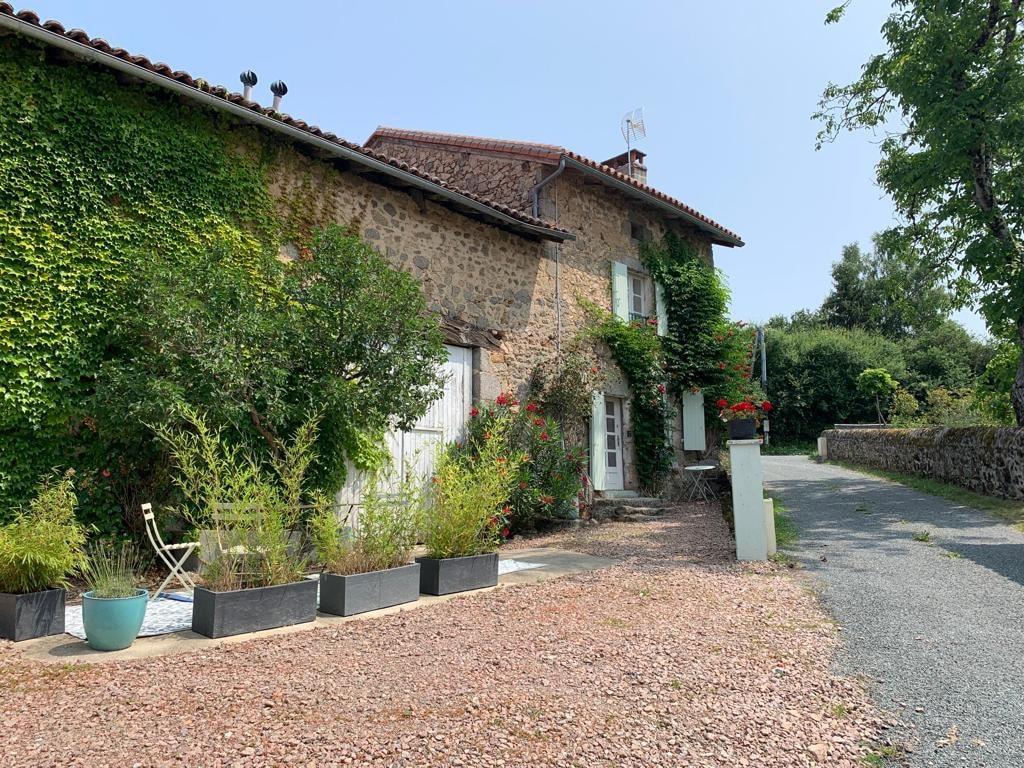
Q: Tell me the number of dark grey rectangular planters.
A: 4